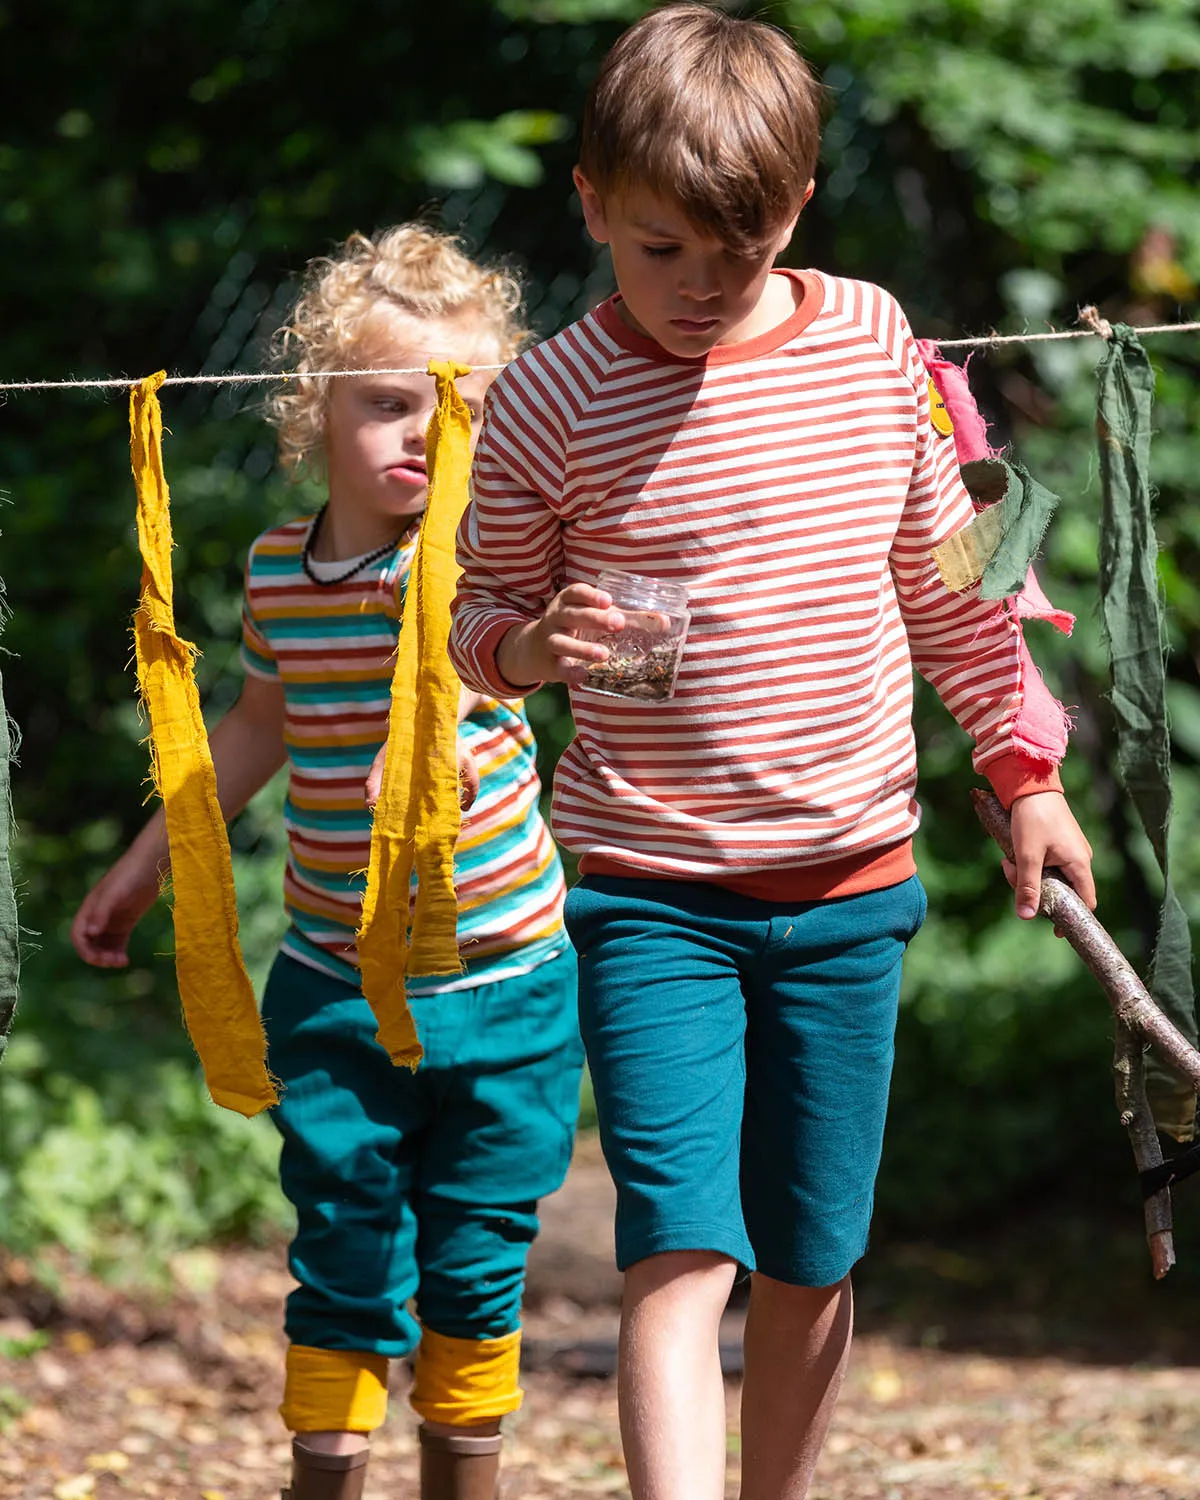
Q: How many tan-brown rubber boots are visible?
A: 2